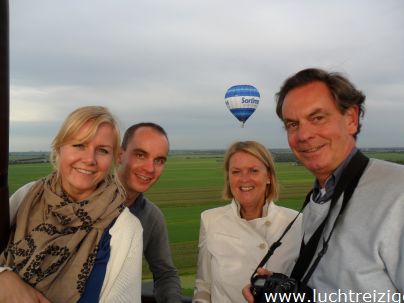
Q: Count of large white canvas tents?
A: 0